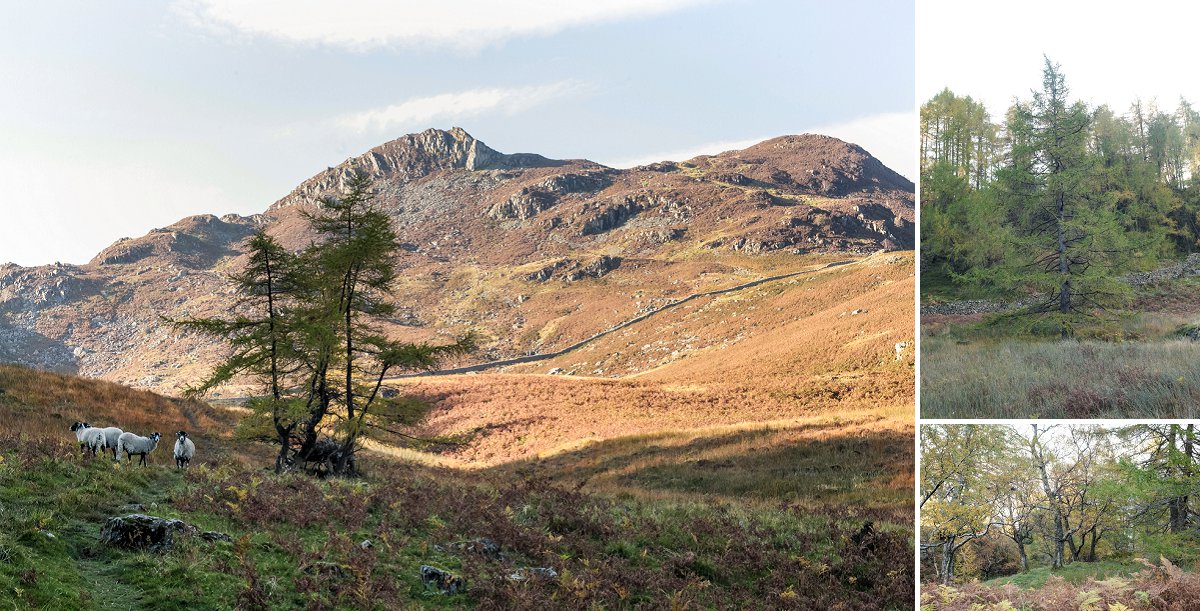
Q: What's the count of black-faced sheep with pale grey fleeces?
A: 4